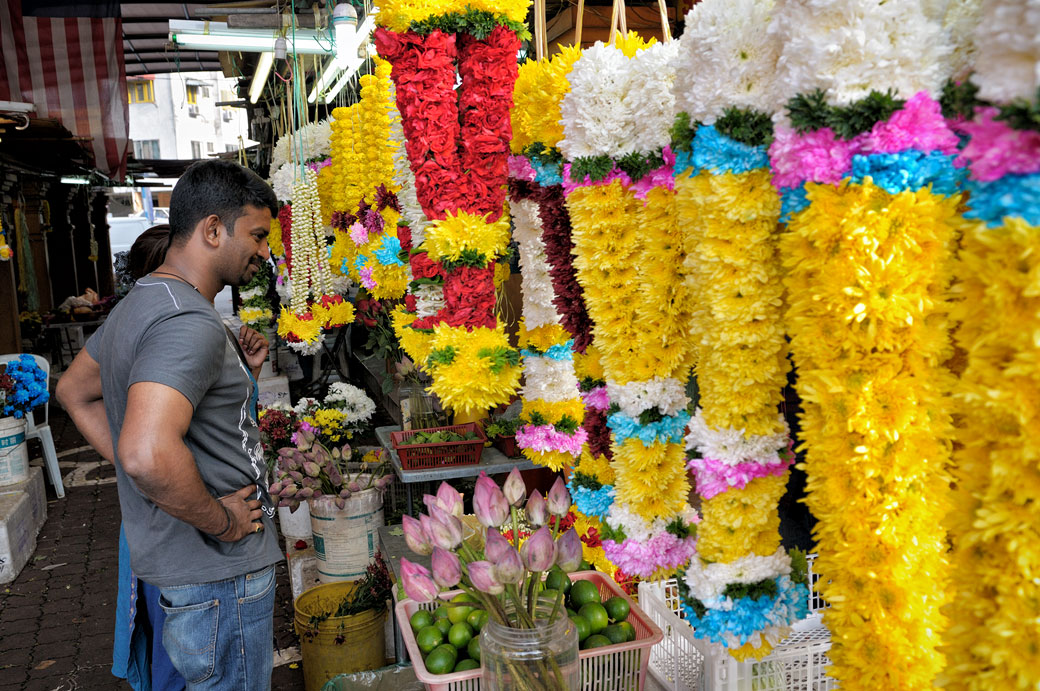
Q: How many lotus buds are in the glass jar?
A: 14